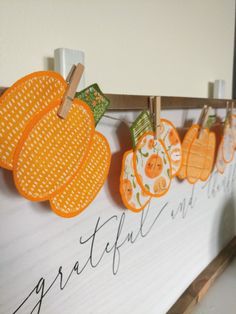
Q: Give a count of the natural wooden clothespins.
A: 4